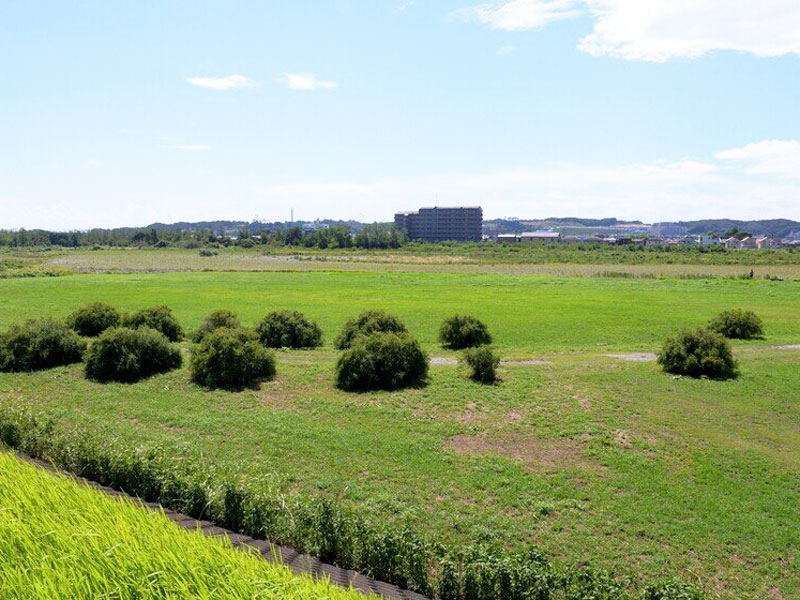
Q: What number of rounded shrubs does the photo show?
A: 13